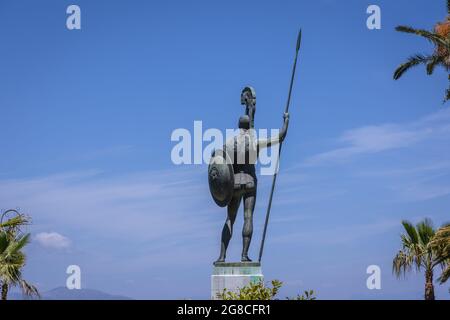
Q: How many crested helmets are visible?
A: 1